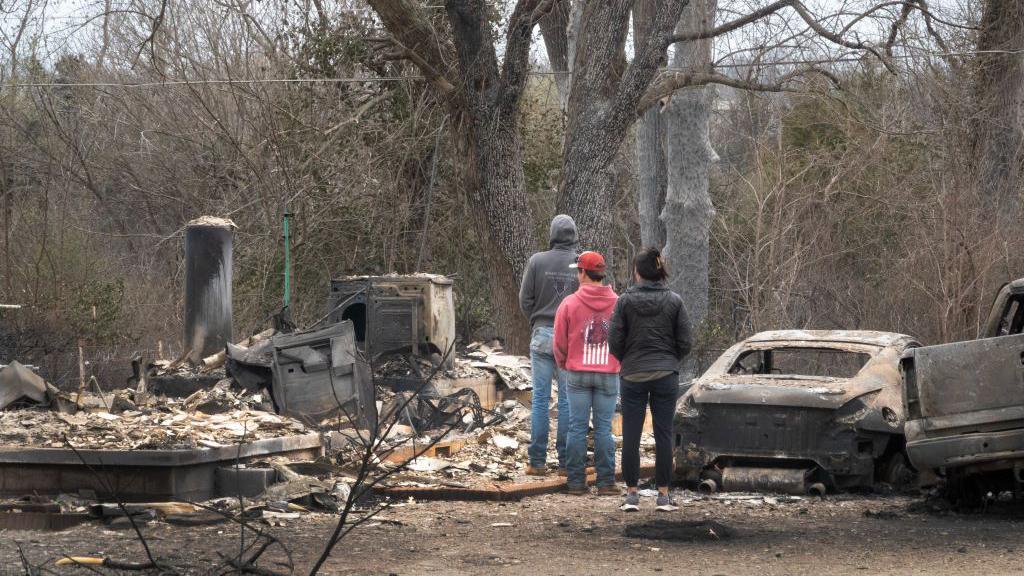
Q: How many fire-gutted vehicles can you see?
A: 2